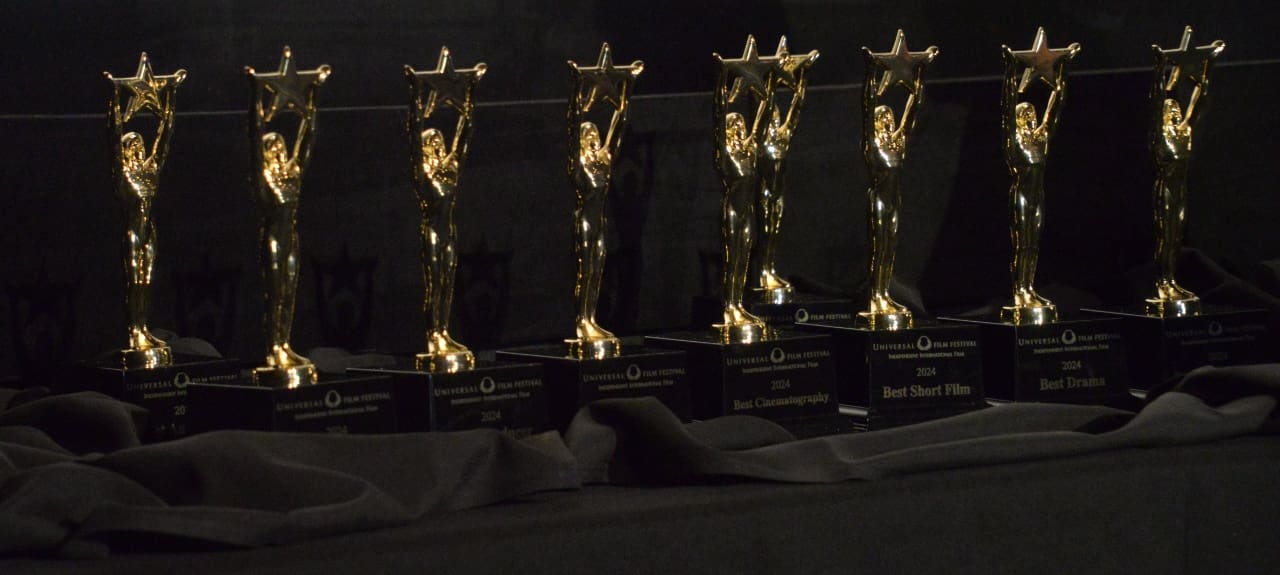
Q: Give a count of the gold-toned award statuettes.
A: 9